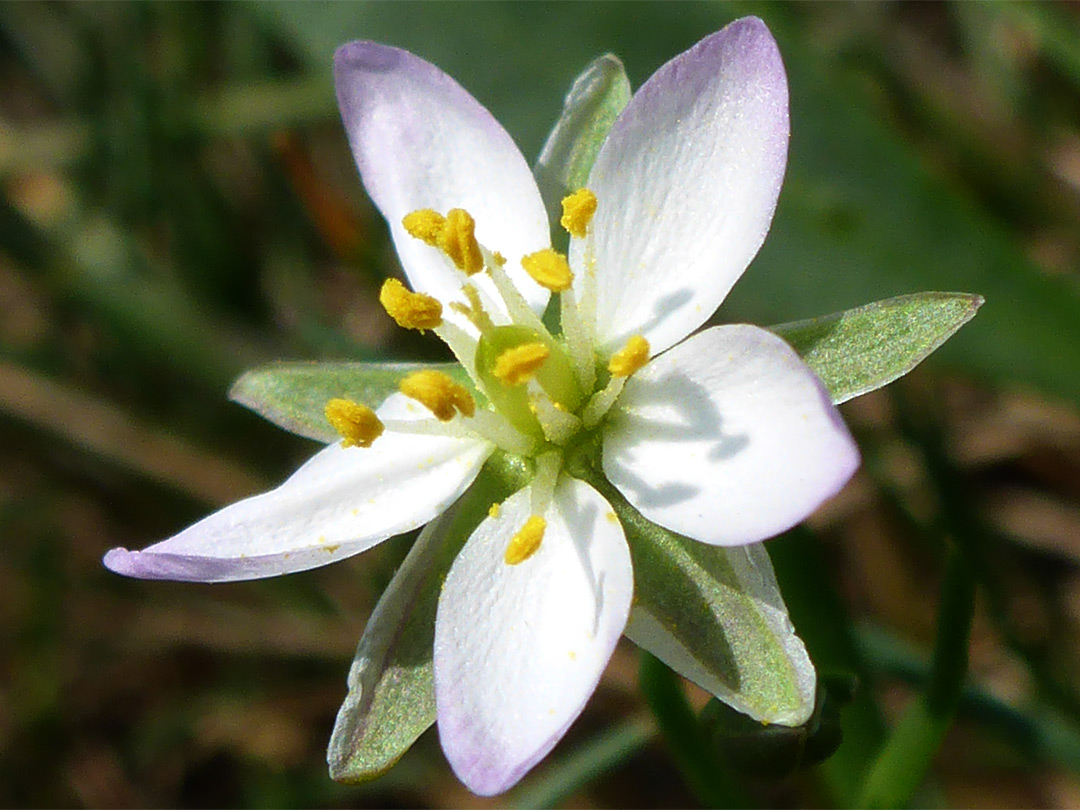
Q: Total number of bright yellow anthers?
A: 10